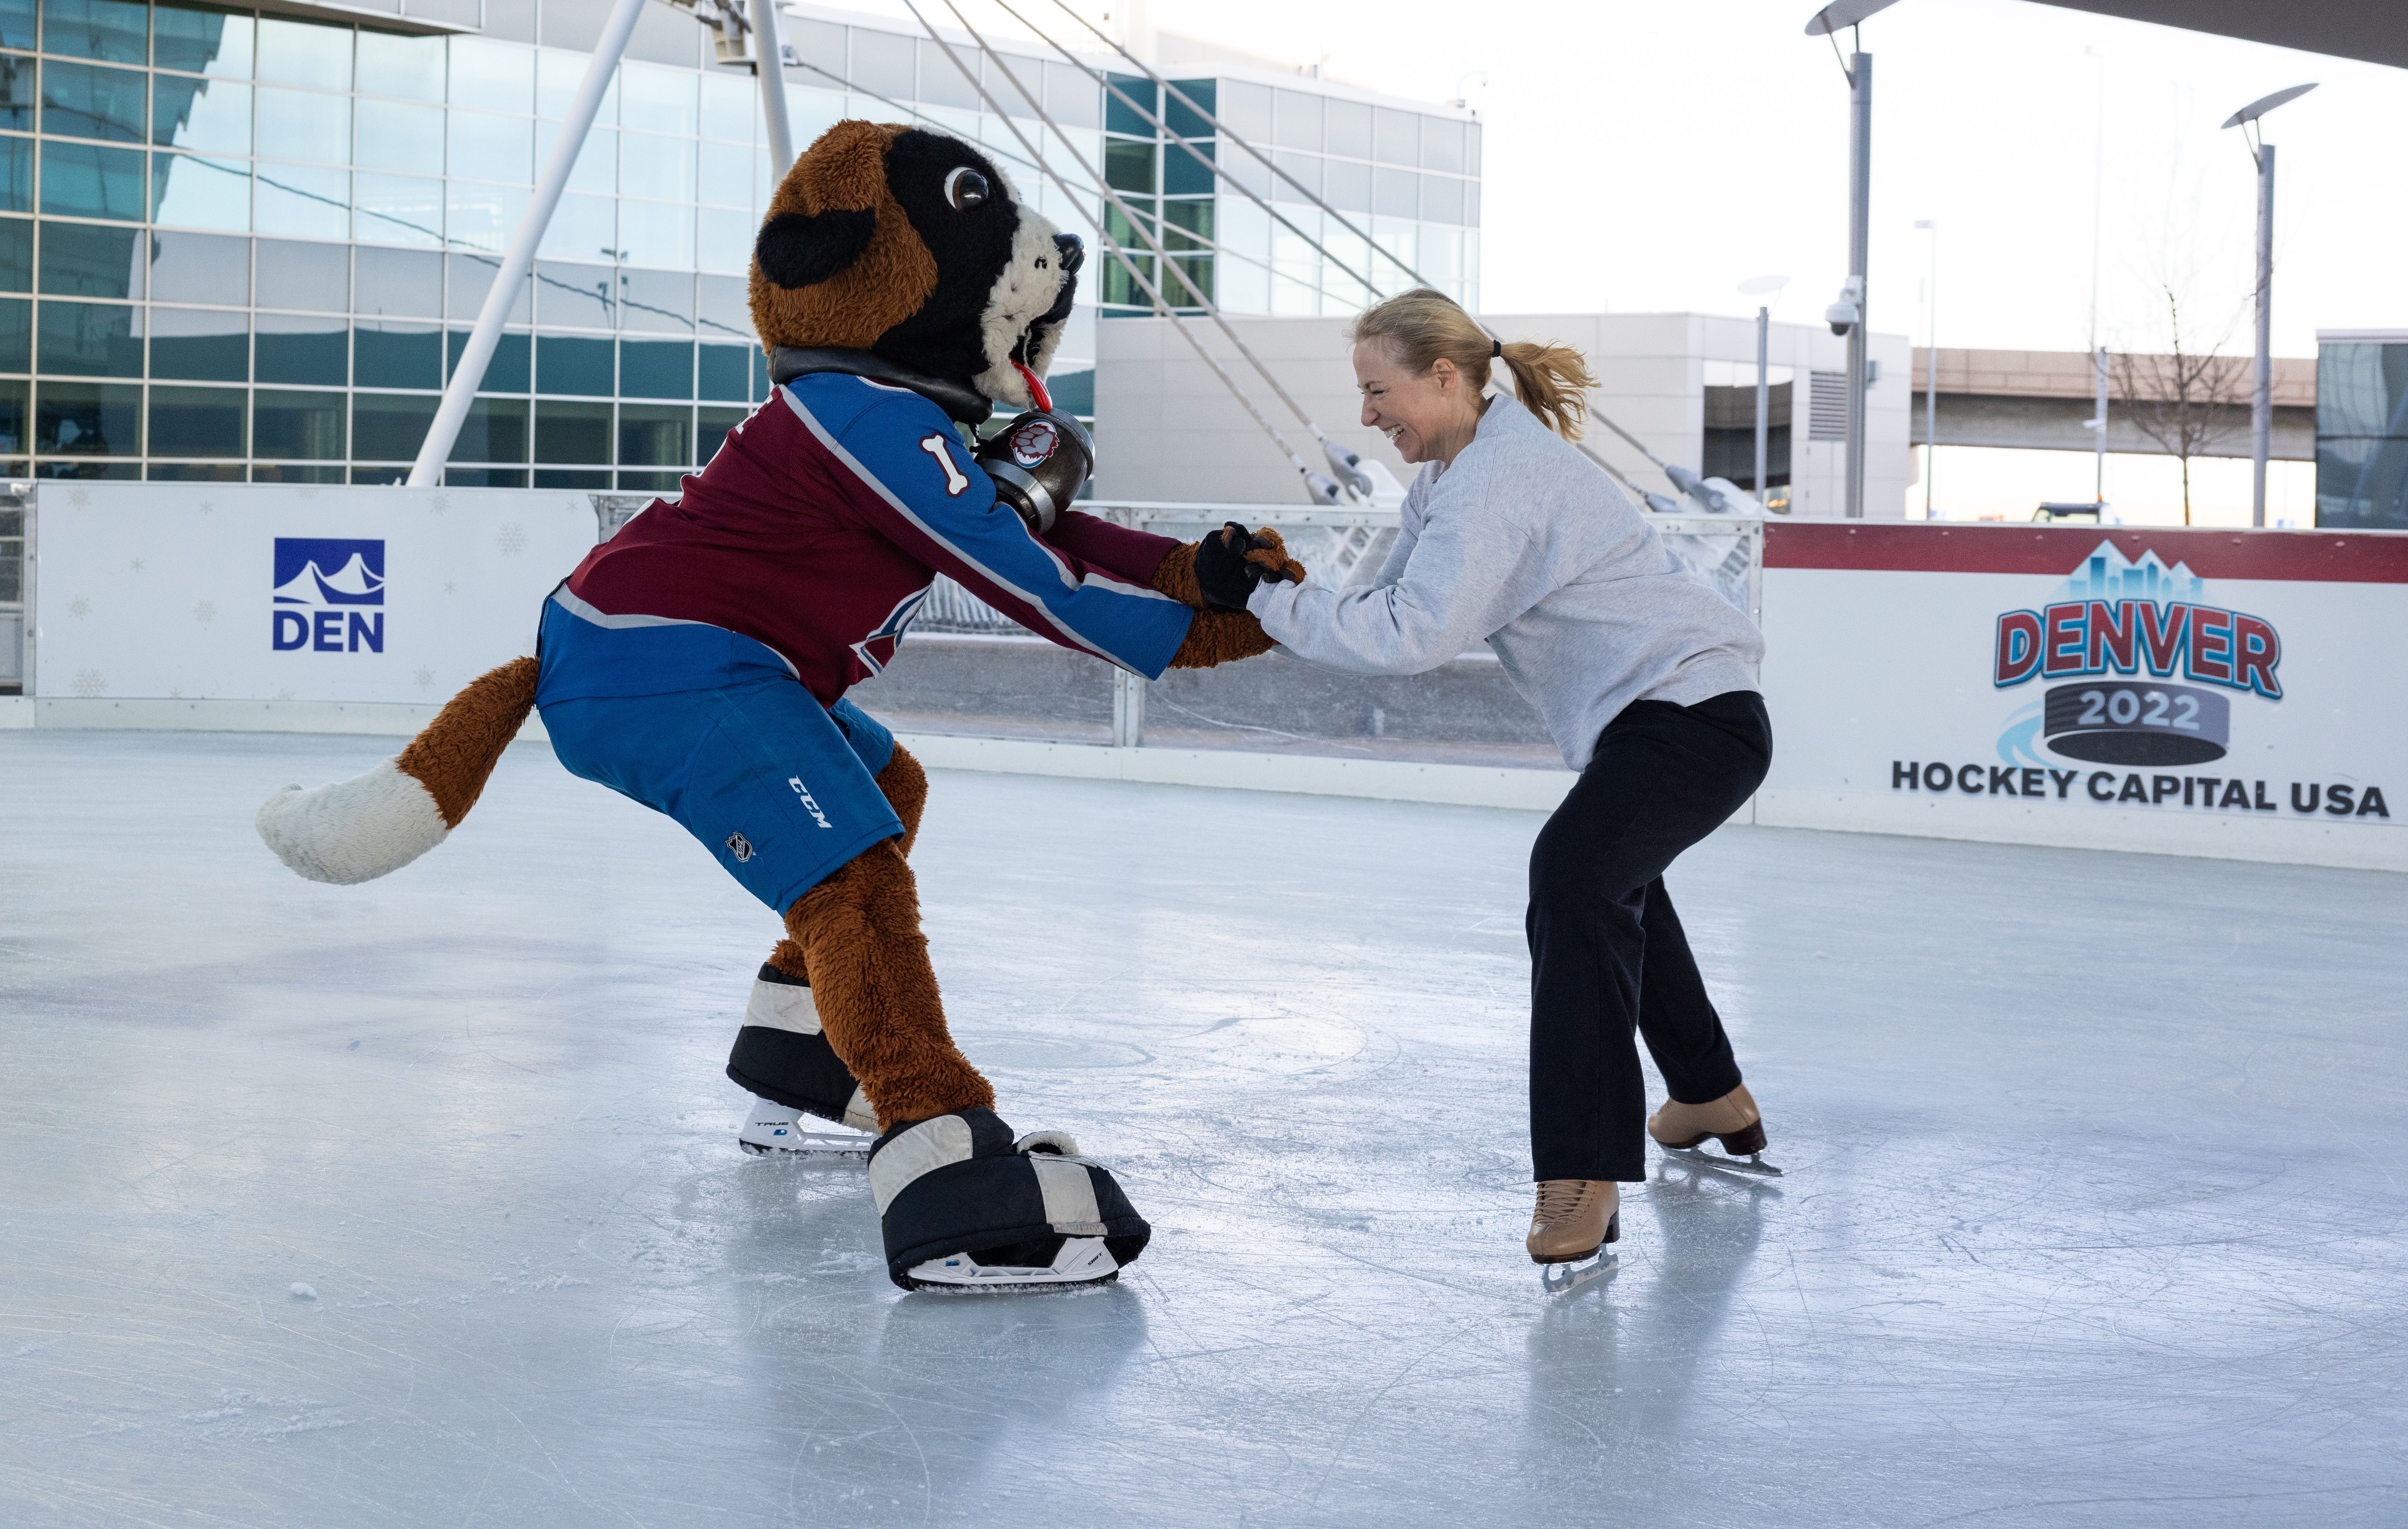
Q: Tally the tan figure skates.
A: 2